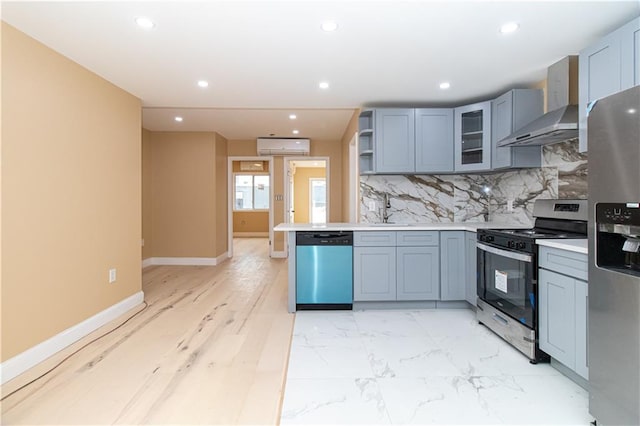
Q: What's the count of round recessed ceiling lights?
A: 9